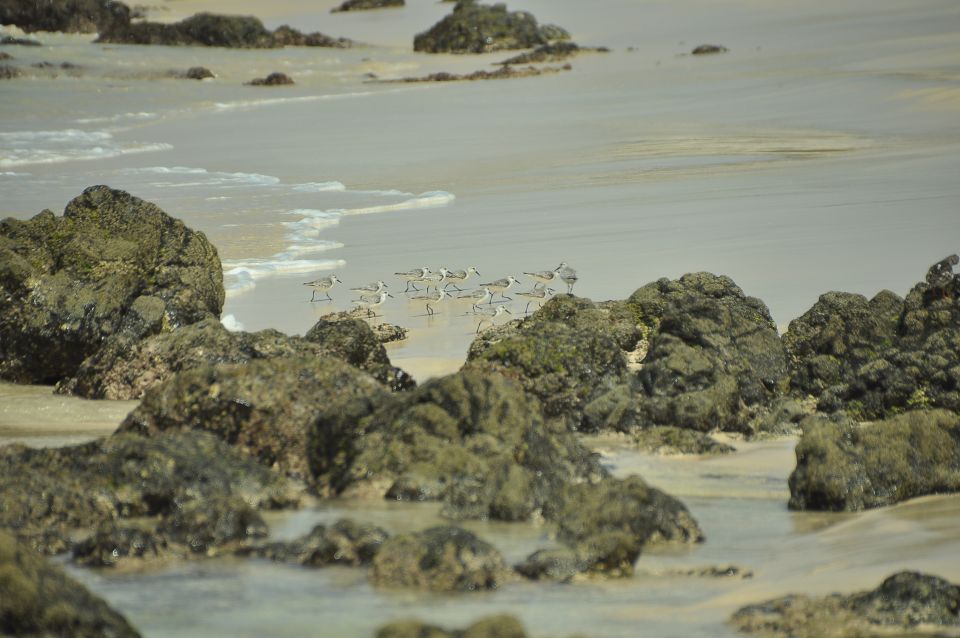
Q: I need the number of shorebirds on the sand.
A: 13